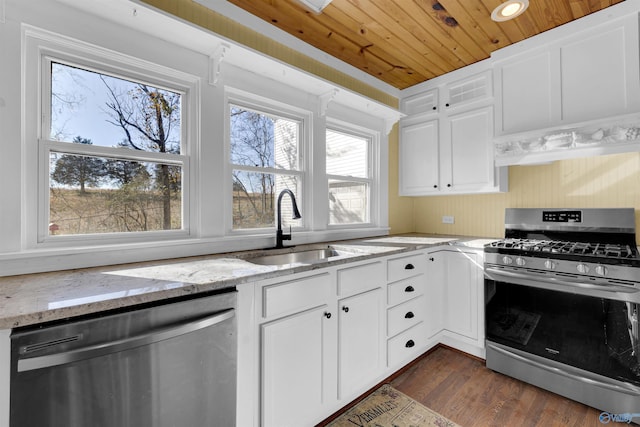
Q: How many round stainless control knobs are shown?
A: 5